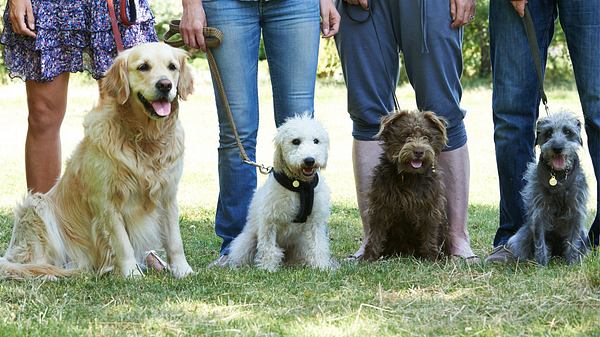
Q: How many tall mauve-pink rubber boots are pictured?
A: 0